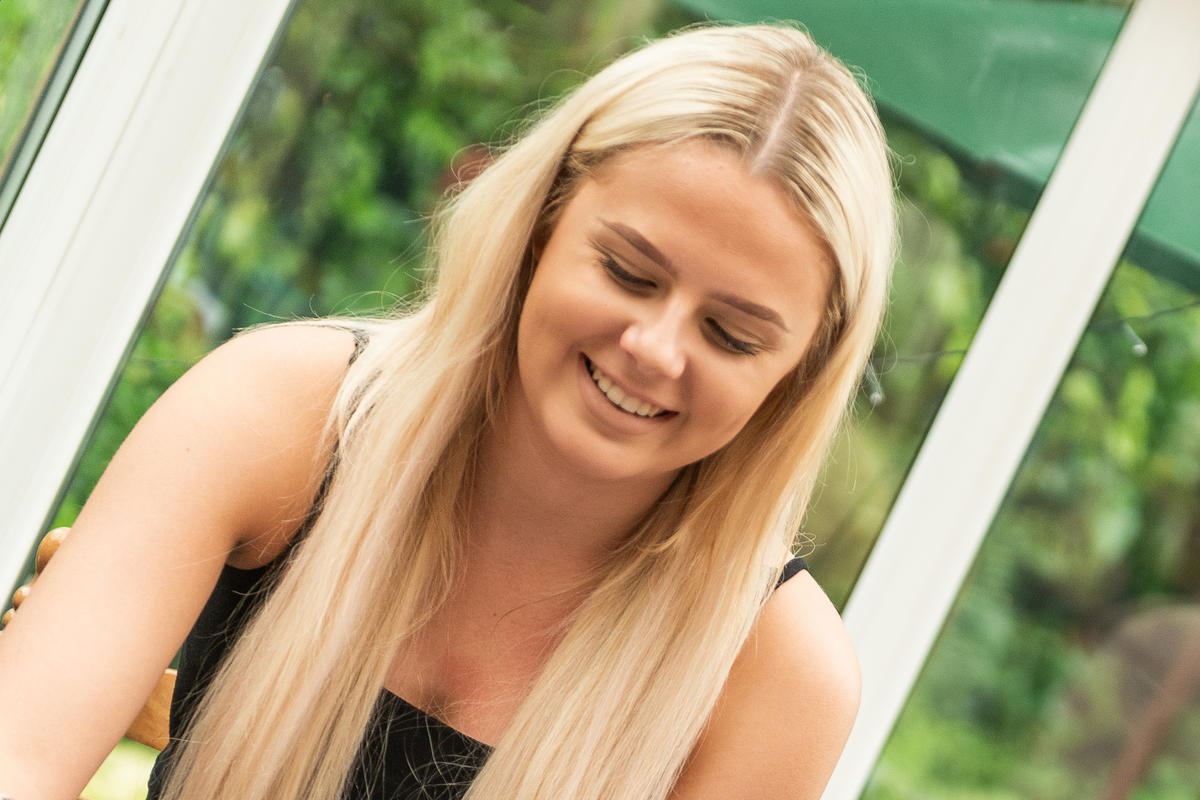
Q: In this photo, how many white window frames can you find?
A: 2